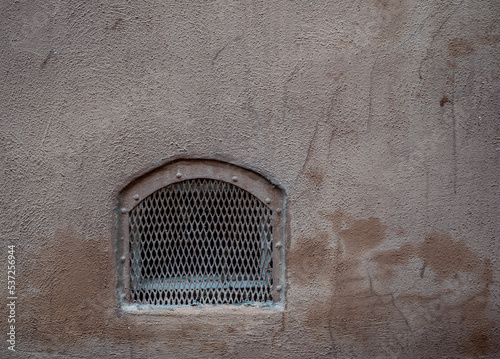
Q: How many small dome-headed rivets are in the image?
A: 10